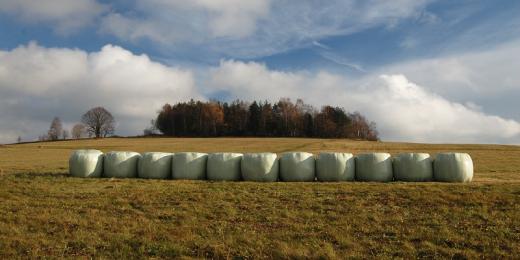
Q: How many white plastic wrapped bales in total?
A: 11